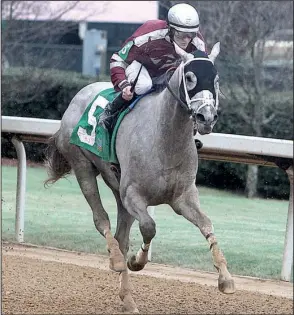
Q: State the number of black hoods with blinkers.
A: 1